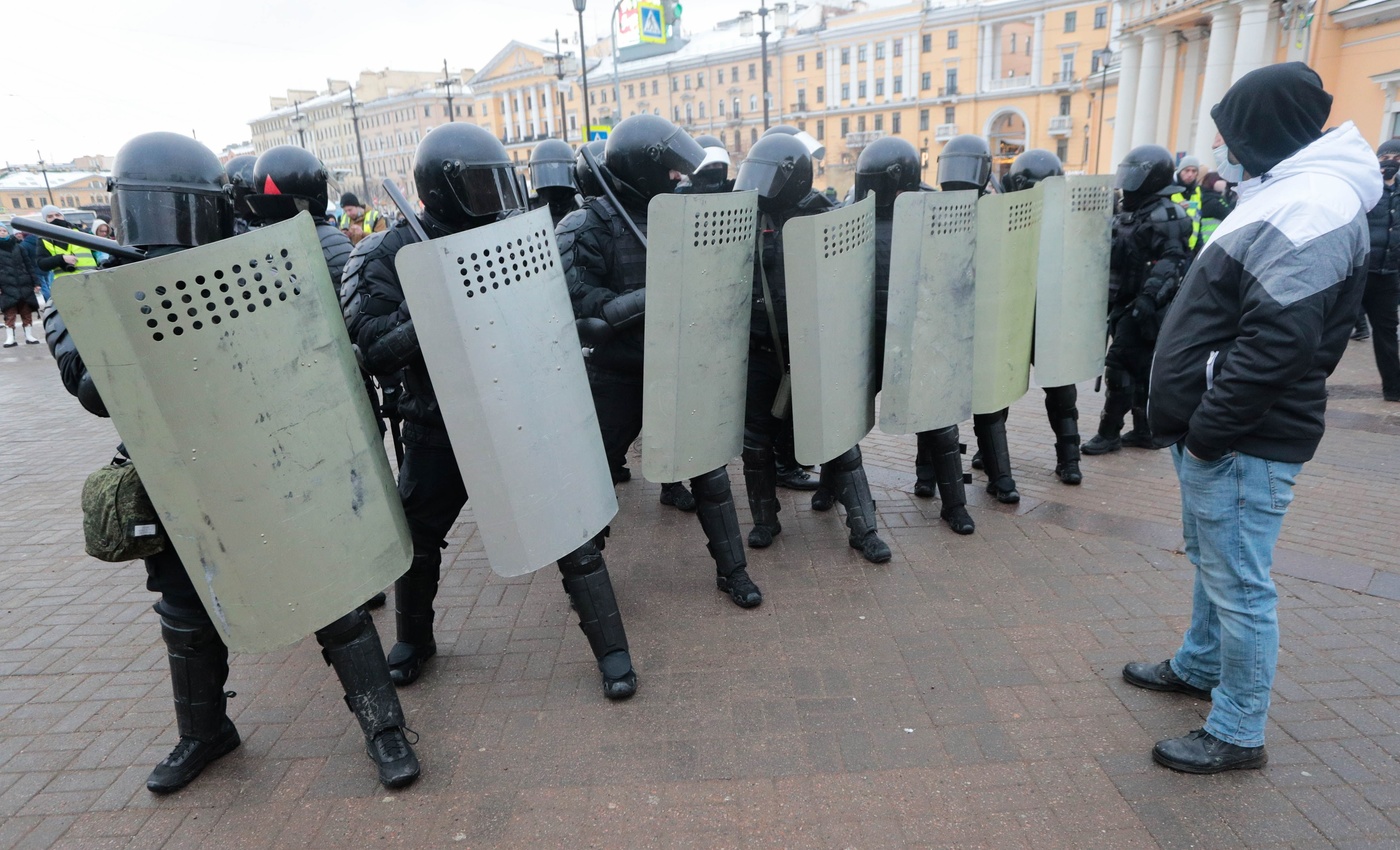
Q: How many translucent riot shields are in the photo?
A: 0